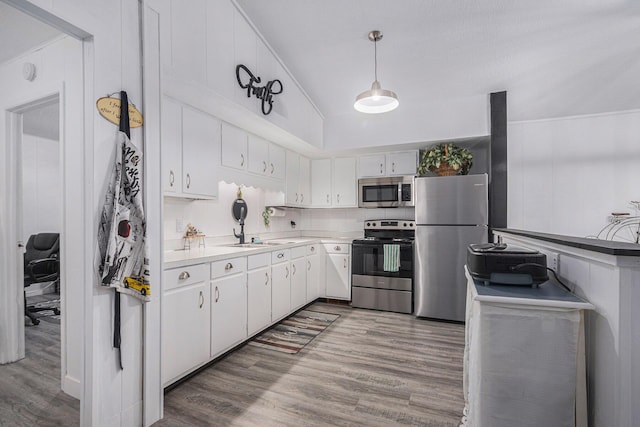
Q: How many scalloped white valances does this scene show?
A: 1